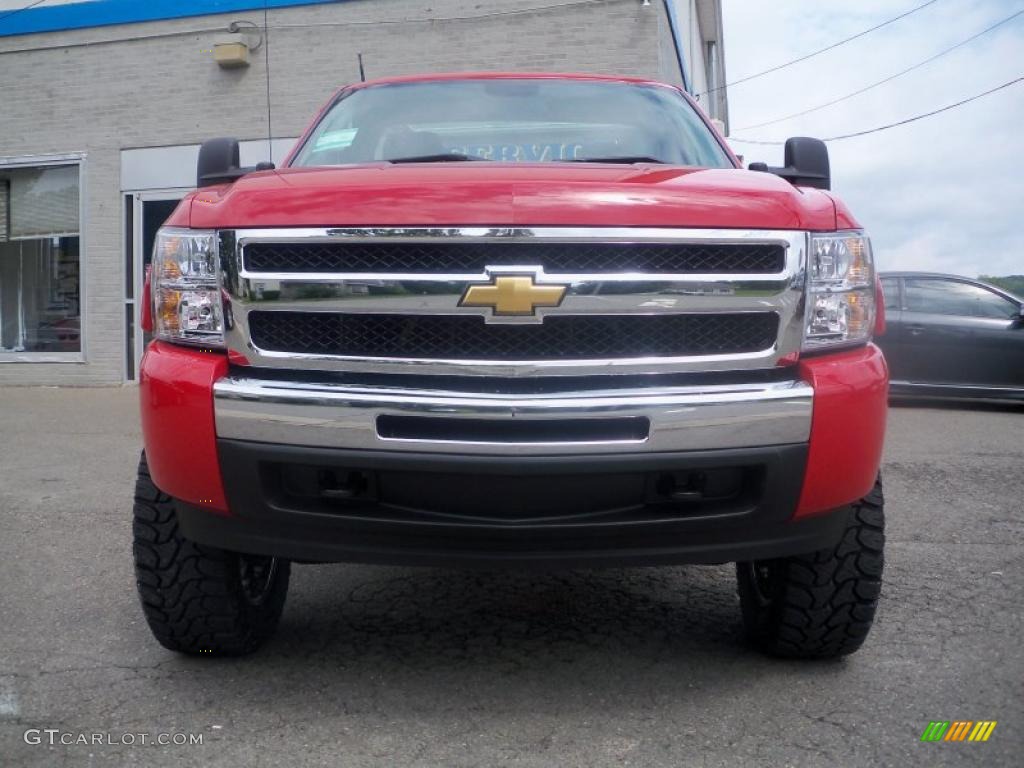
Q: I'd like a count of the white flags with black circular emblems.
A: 0